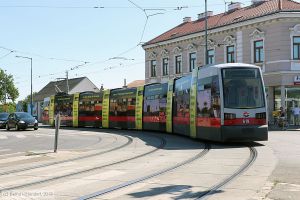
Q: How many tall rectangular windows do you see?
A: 8